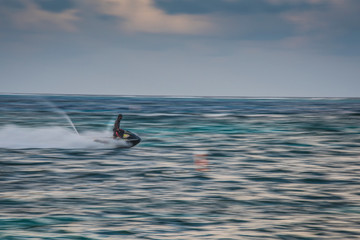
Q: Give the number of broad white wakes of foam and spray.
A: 1